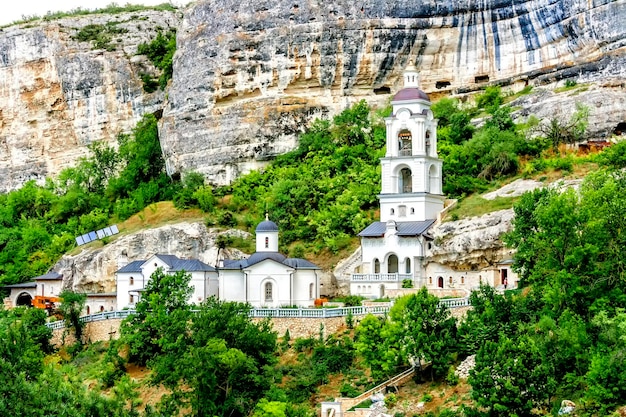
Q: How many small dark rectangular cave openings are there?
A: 3